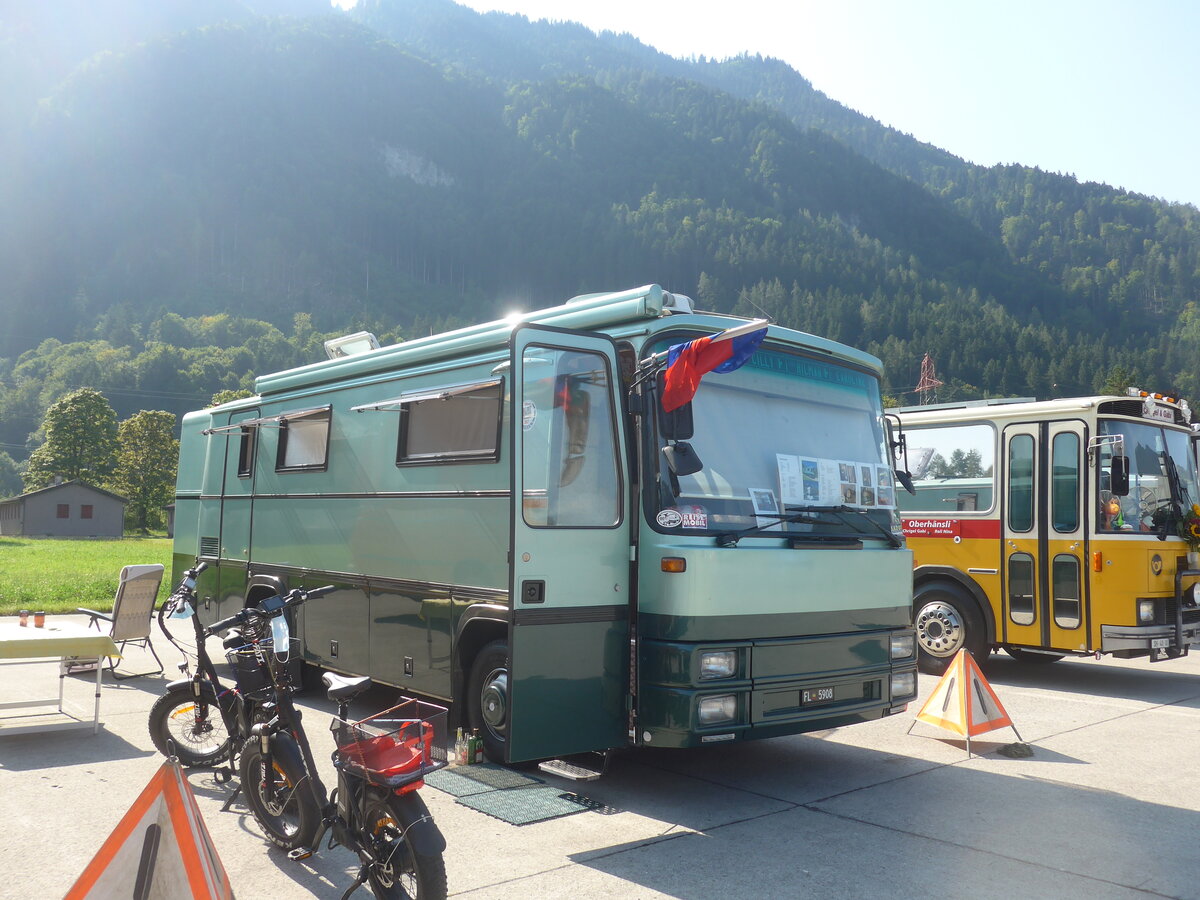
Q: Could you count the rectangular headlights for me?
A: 5